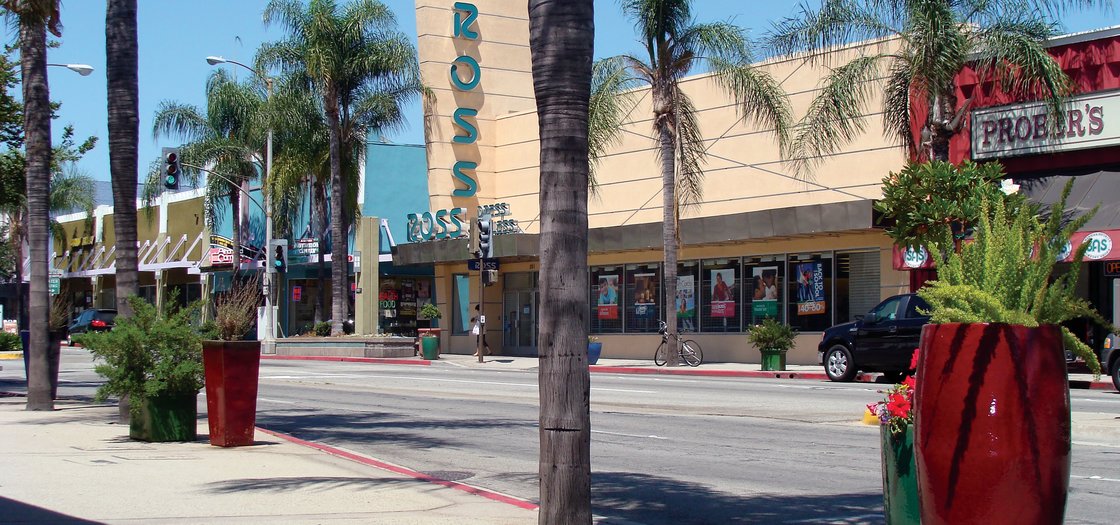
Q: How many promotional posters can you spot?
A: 6